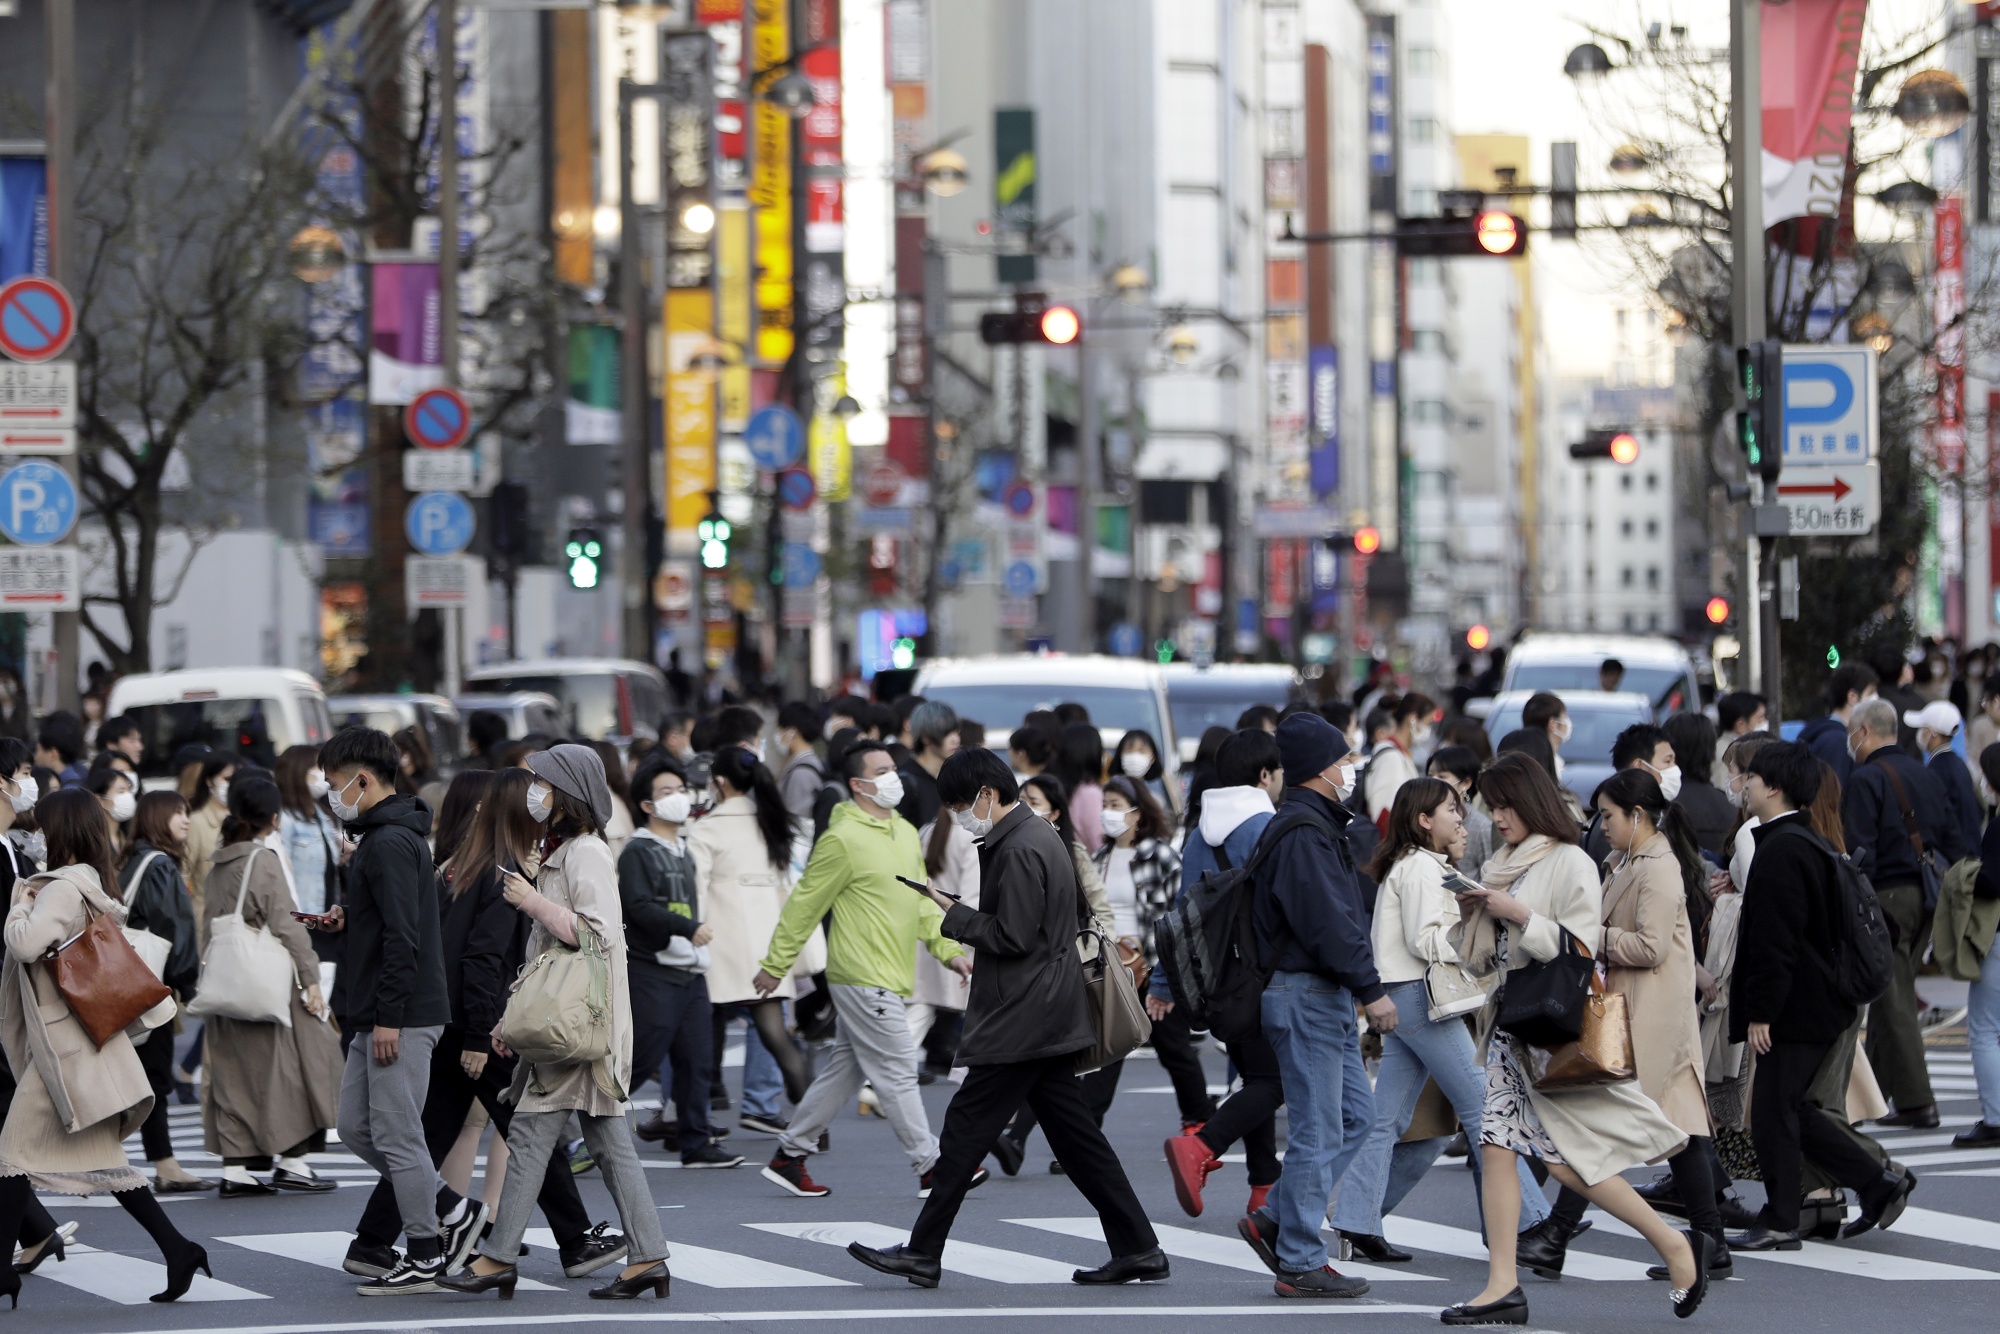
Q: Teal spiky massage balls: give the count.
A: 0